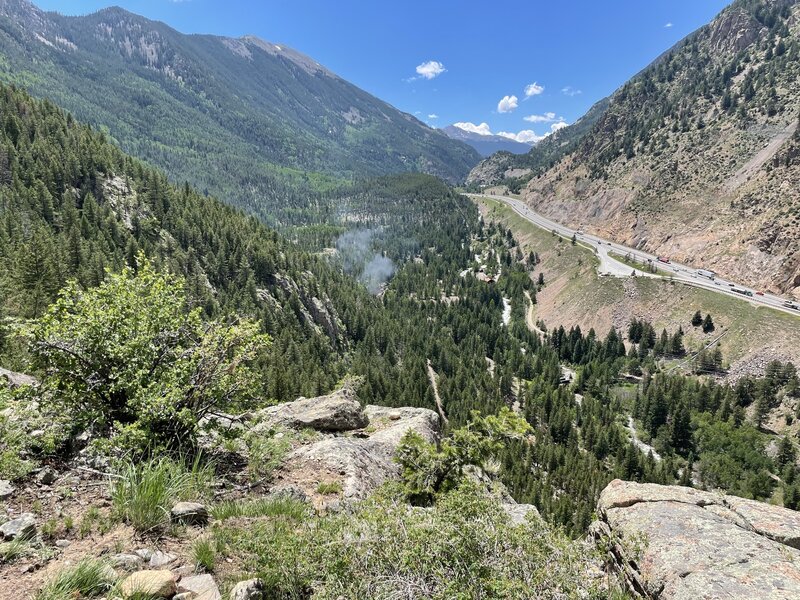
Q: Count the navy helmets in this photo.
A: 0